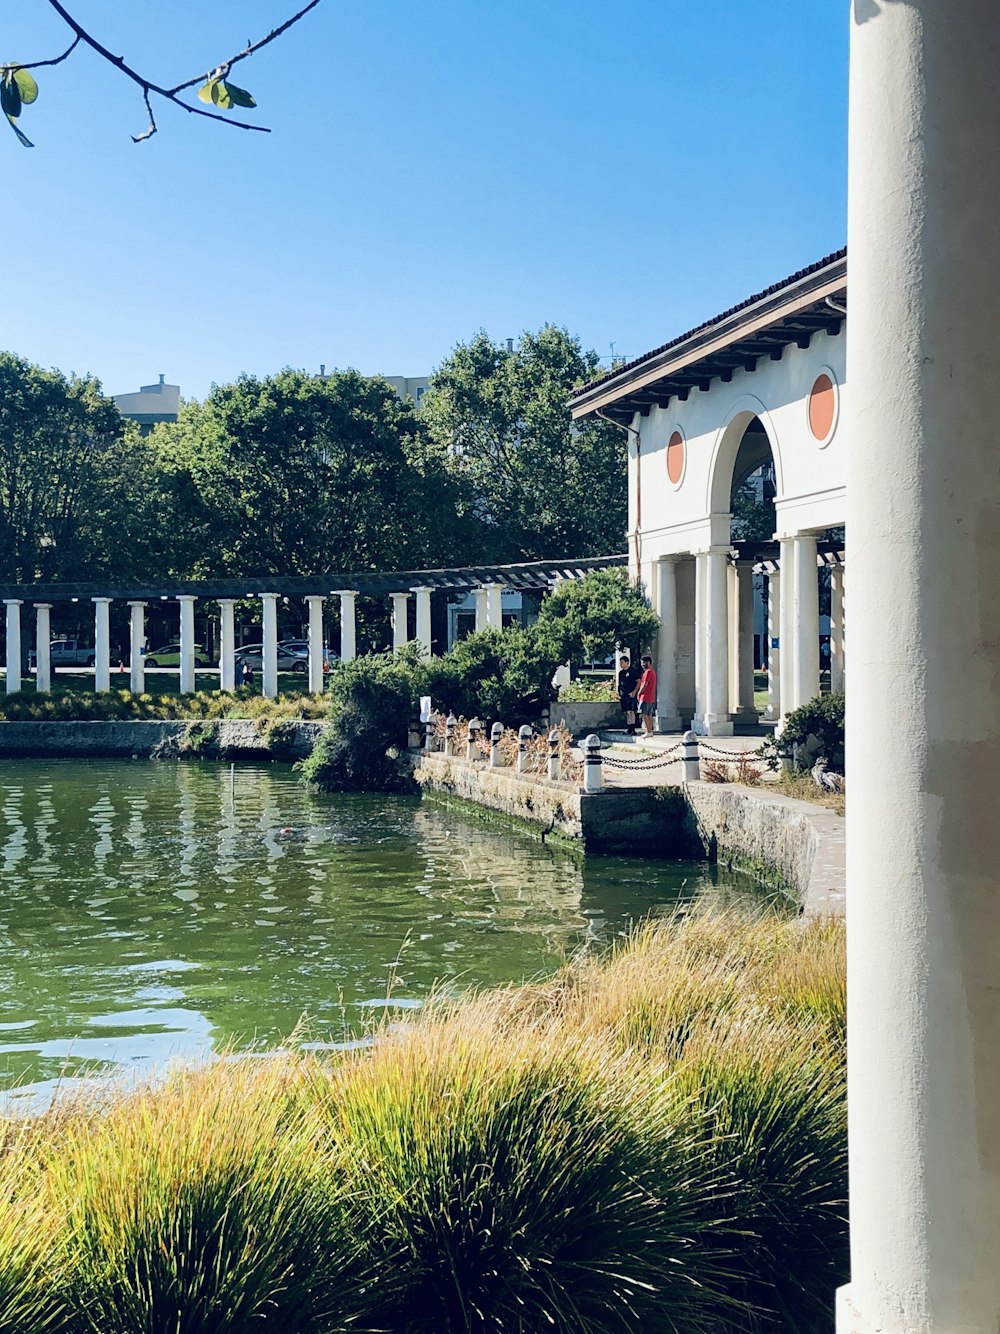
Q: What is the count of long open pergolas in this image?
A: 1